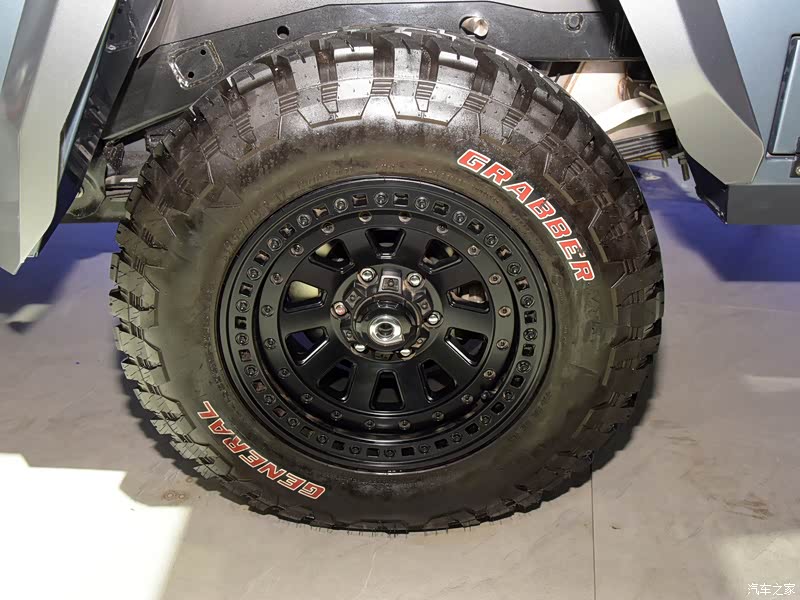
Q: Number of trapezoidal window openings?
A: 10